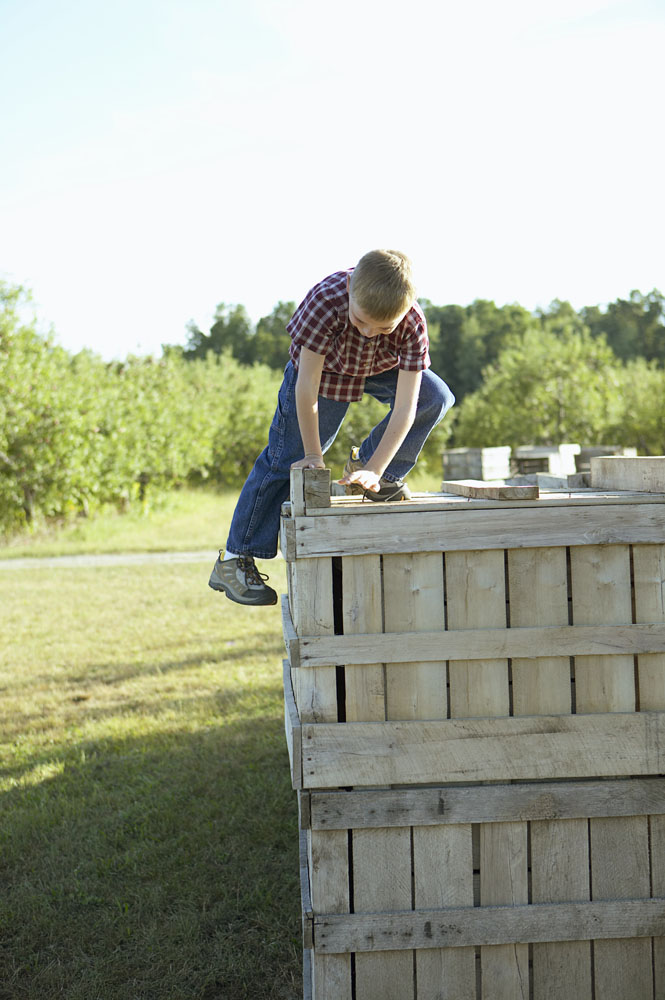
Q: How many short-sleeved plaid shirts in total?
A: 1